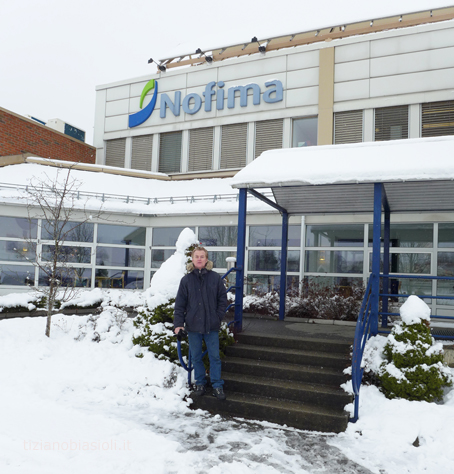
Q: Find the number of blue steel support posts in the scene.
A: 4